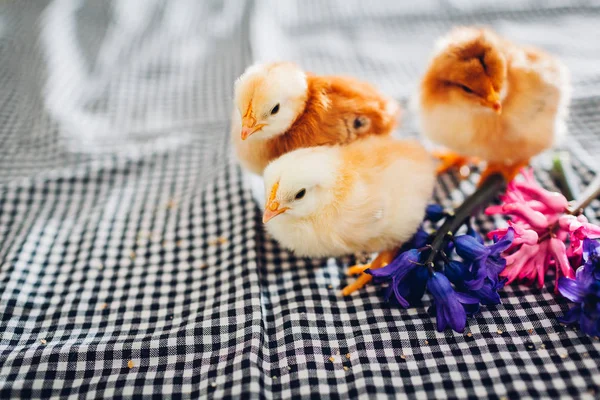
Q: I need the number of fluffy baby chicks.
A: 3